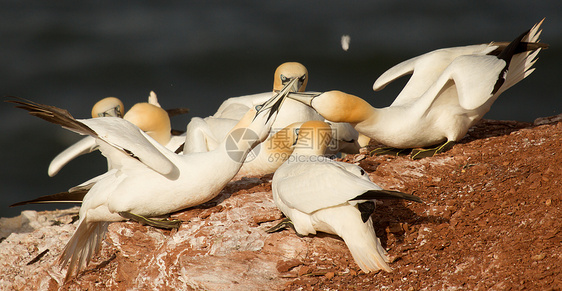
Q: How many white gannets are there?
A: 7